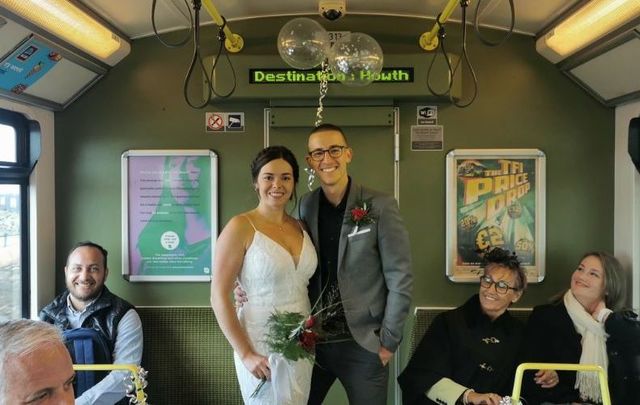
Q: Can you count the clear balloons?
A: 2